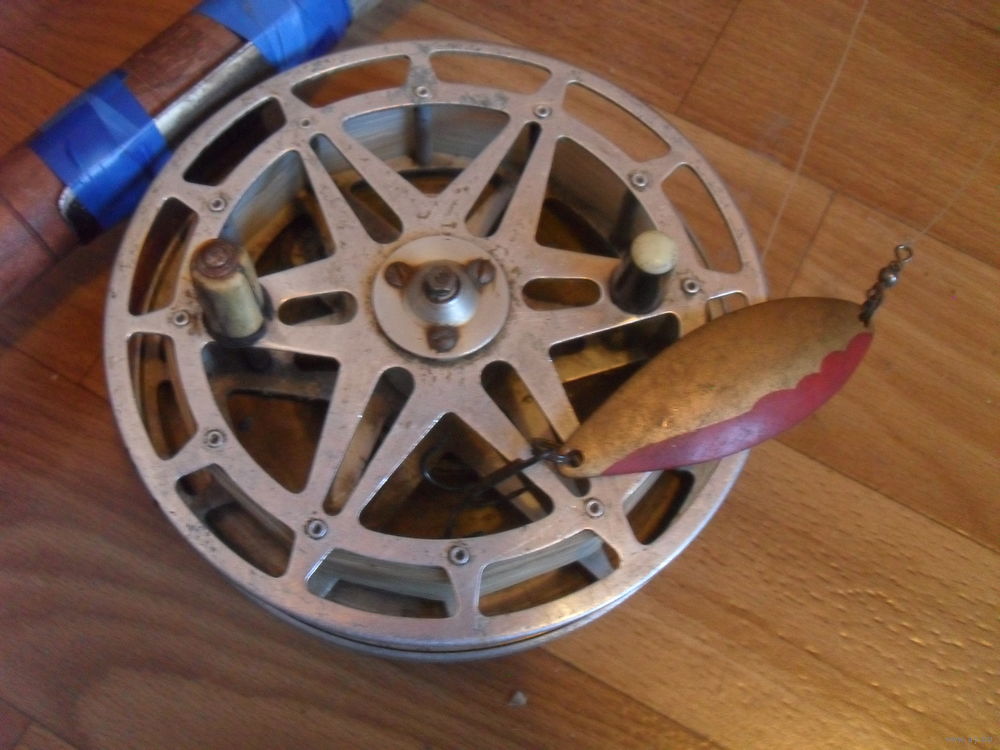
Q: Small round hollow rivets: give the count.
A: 11